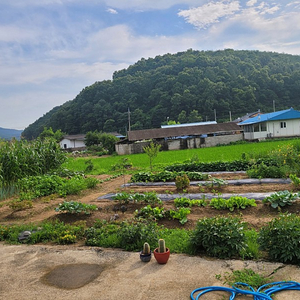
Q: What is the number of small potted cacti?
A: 2